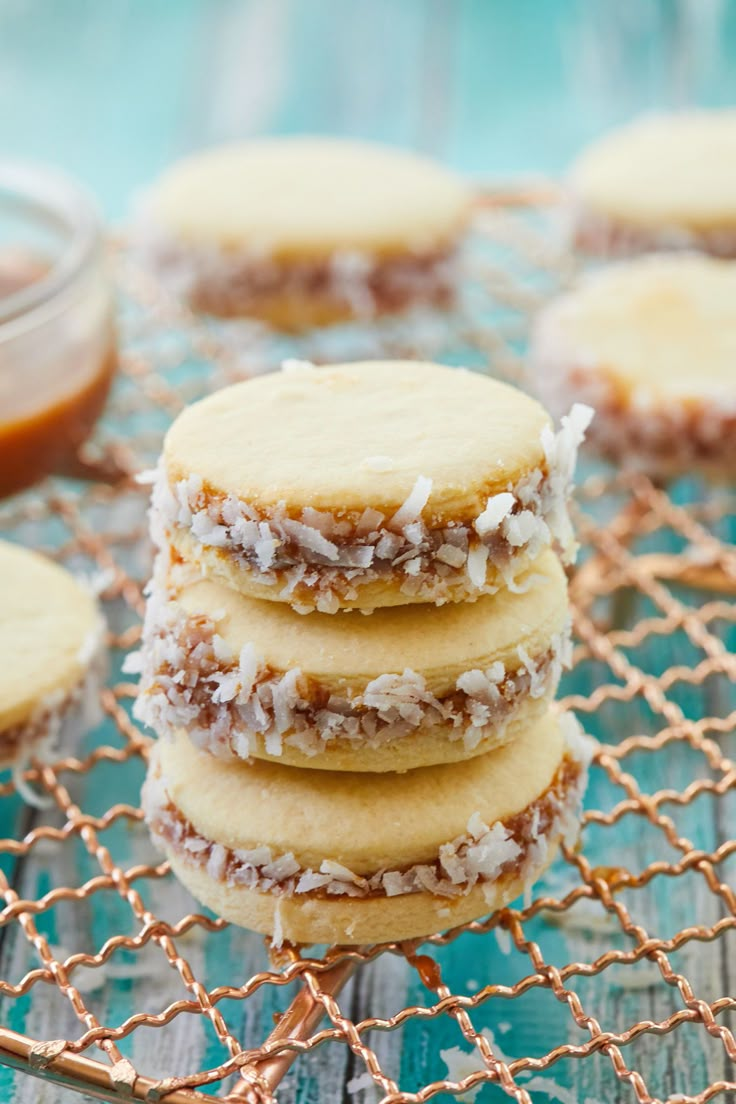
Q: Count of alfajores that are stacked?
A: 3